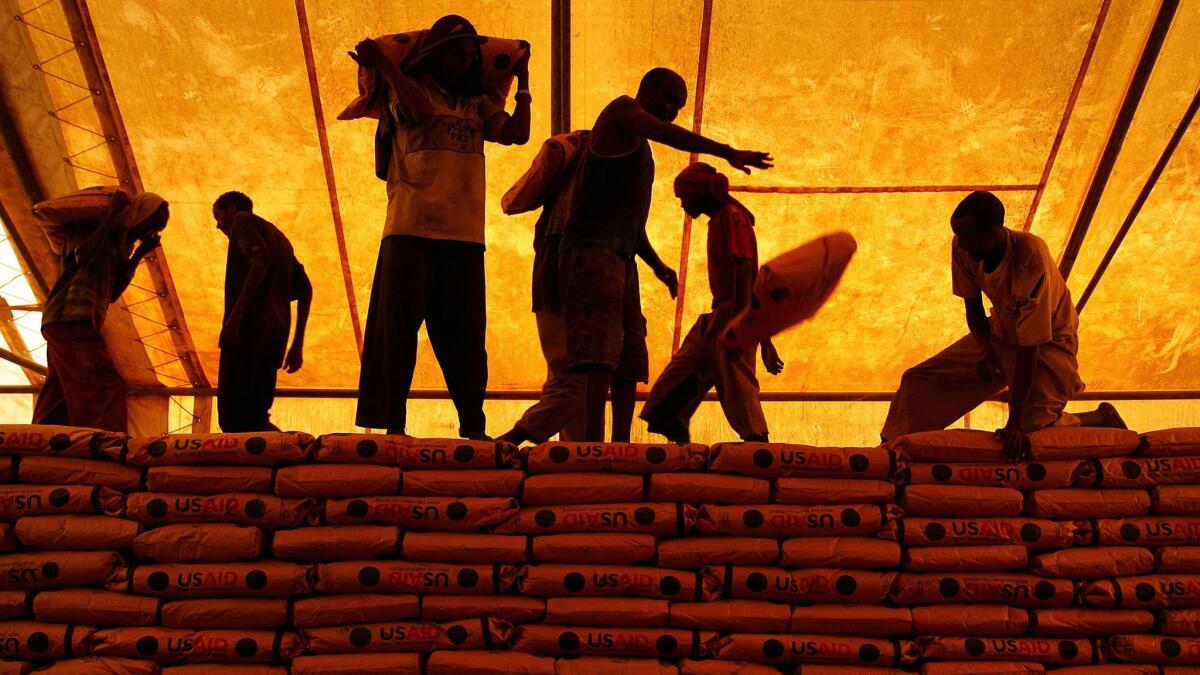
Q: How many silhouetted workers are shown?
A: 7